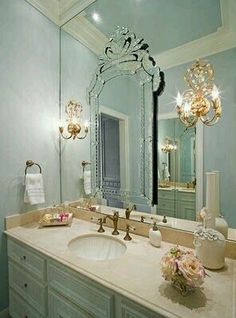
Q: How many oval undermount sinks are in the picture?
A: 1